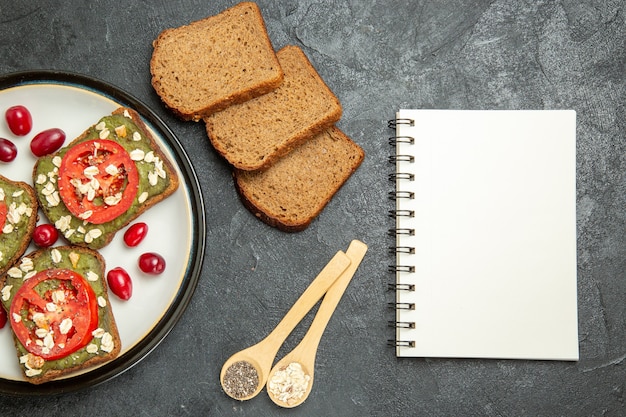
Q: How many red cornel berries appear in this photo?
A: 8